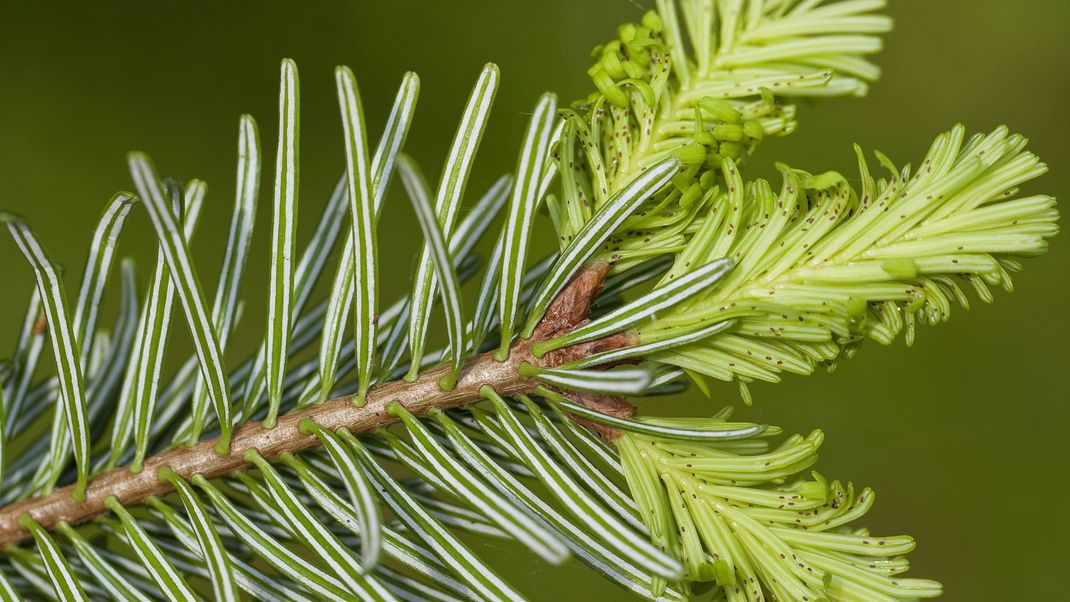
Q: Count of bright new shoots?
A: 3